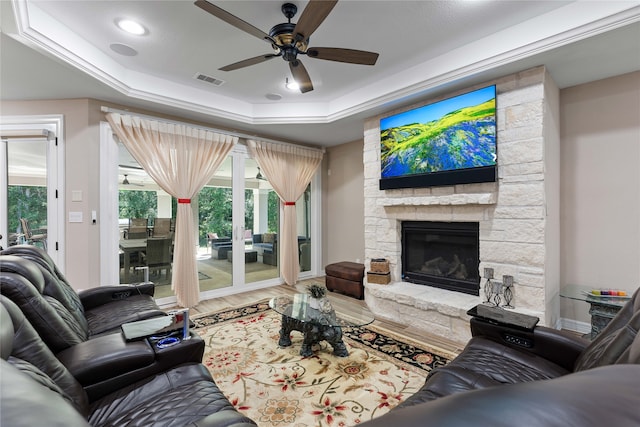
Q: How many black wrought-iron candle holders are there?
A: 3